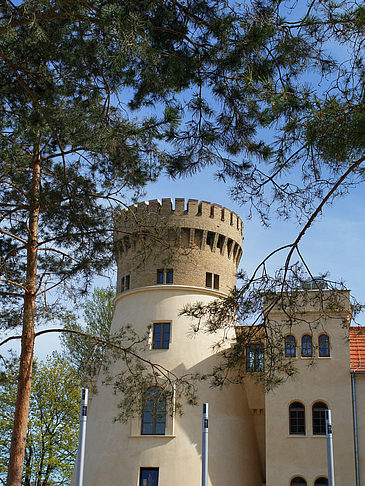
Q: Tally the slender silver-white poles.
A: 3